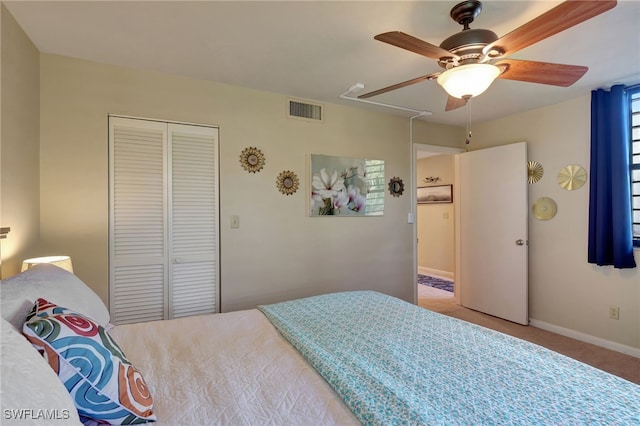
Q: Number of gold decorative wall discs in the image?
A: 3